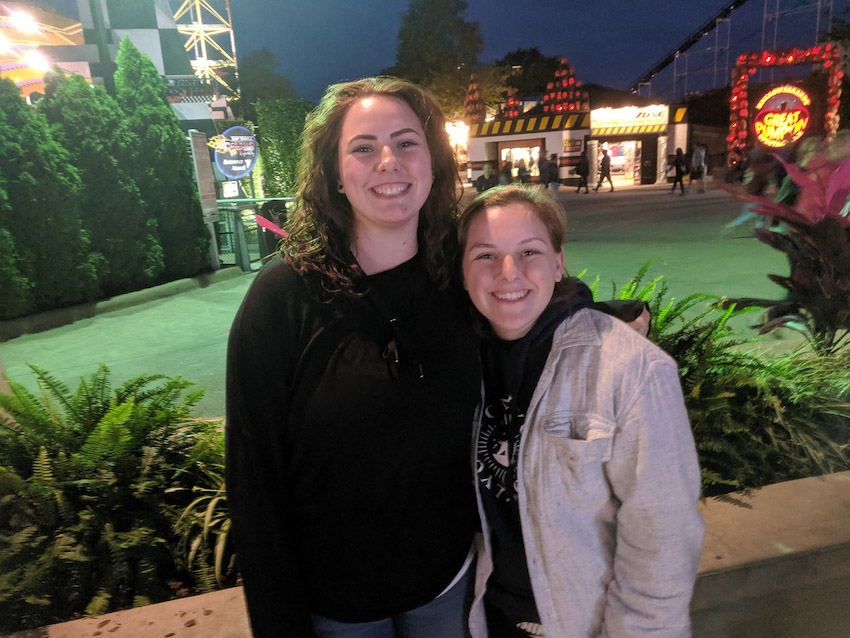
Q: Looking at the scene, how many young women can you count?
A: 2